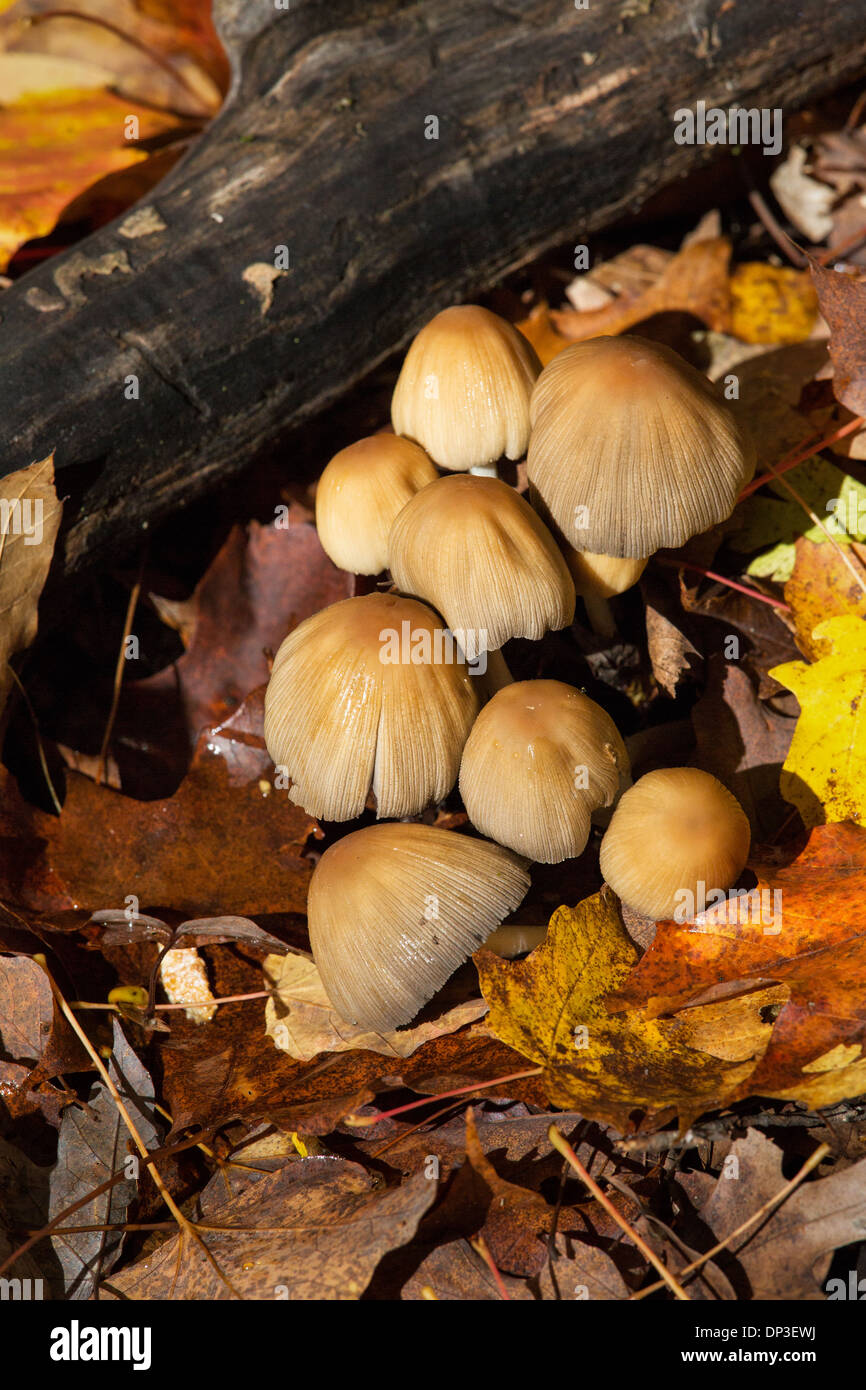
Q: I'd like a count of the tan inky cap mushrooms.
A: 9